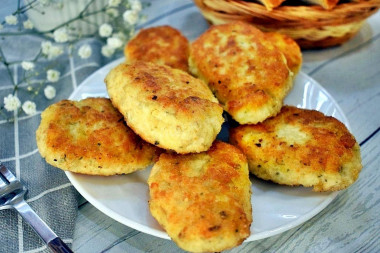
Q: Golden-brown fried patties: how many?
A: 7